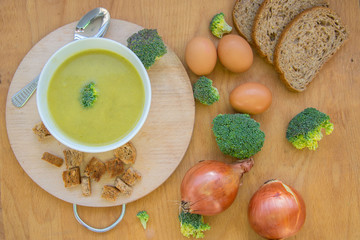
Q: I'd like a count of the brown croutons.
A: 11